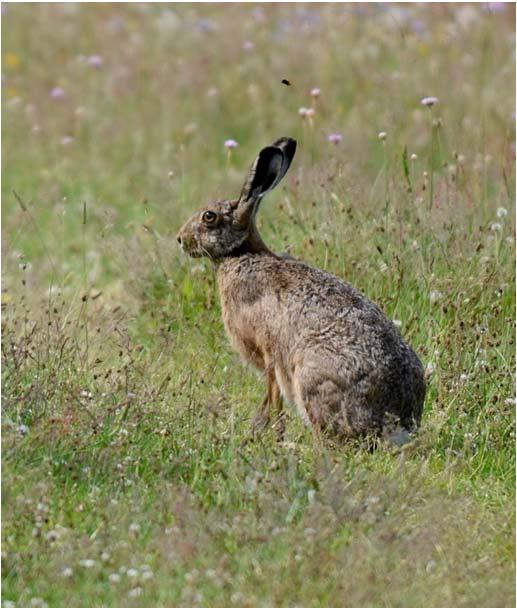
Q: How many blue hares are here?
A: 0